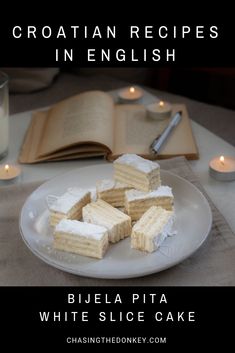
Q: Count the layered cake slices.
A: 7